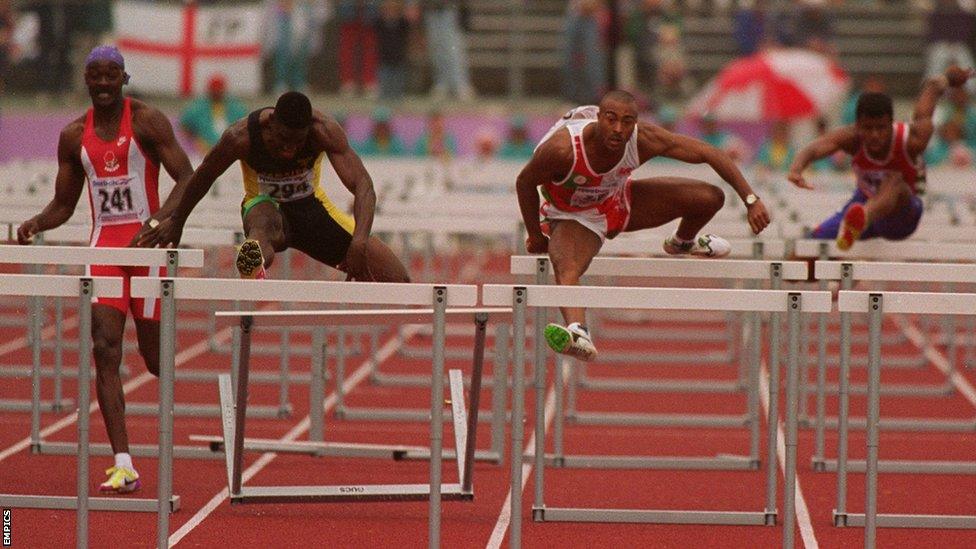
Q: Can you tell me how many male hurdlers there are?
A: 4